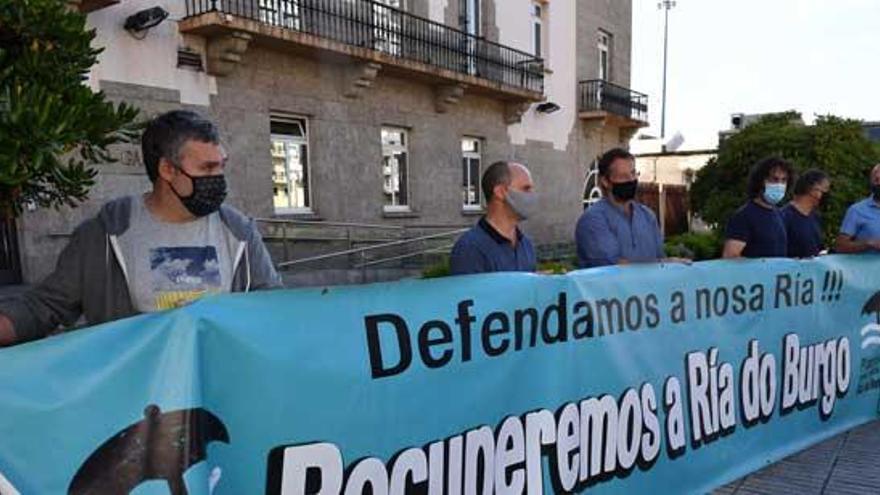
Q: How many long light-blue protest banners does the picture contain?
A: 1